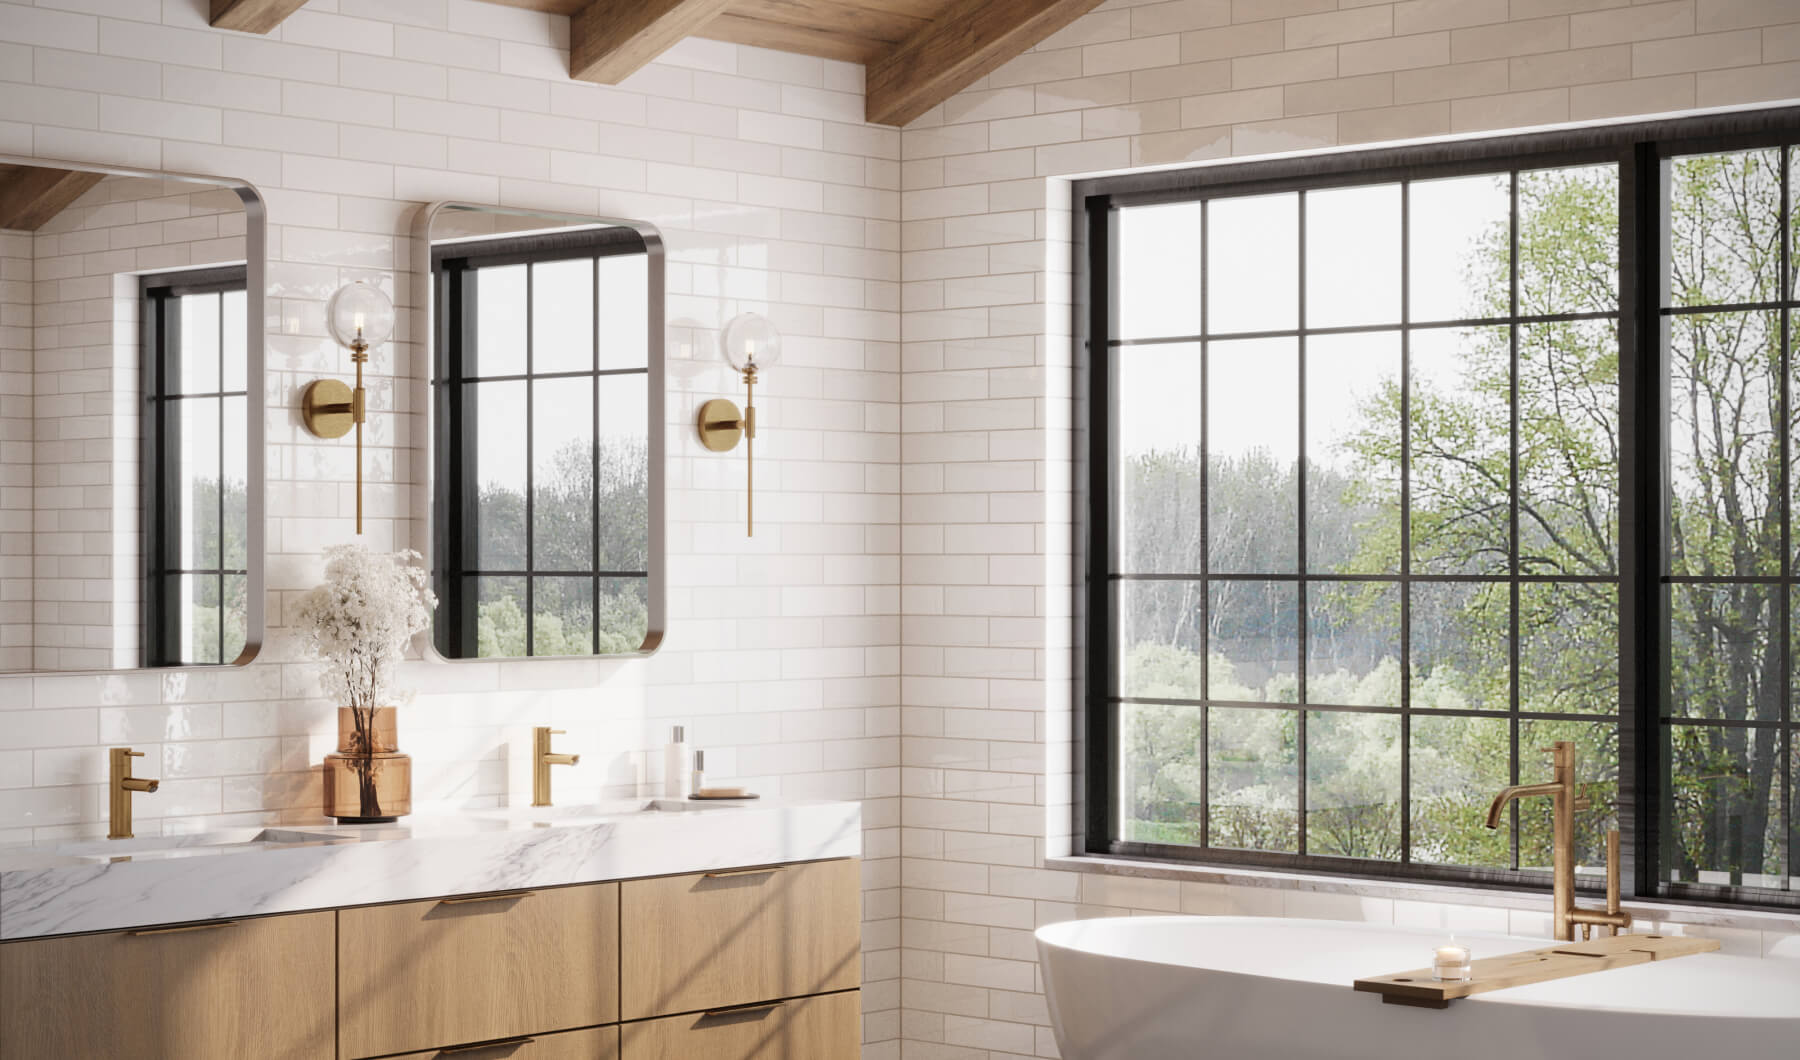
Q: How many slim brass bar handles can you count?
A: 5